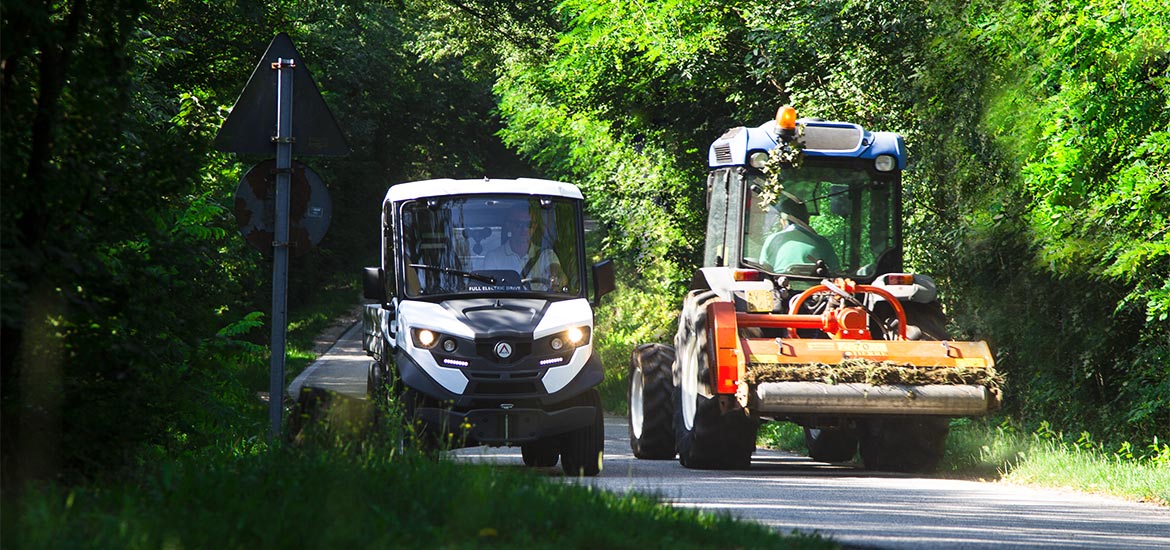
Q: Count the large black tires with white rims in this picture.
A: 2